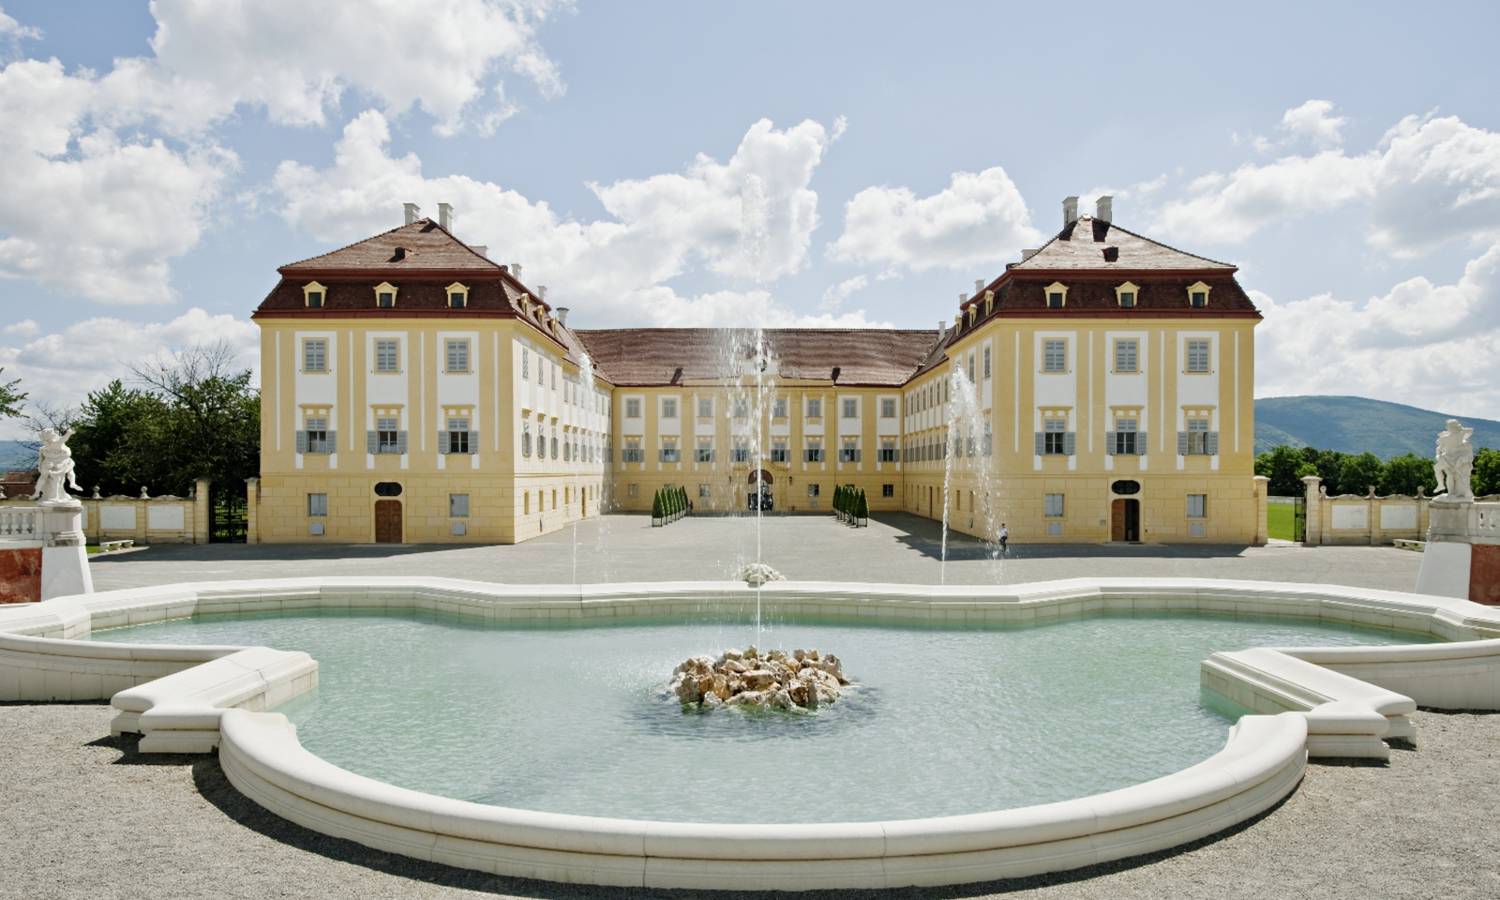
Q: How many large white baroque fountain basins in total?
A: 1